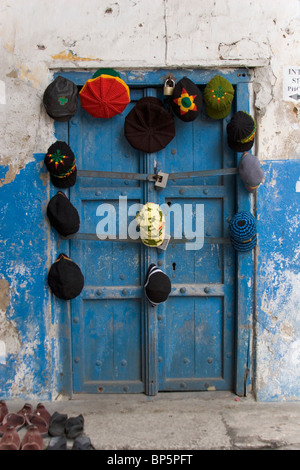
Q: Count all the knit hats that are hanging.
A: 13